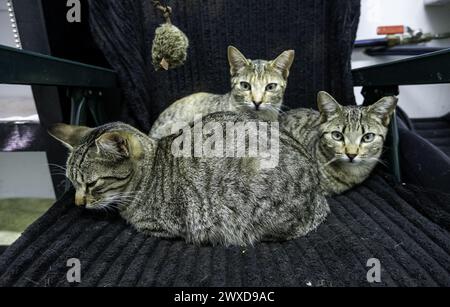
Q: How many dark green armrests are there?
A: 2